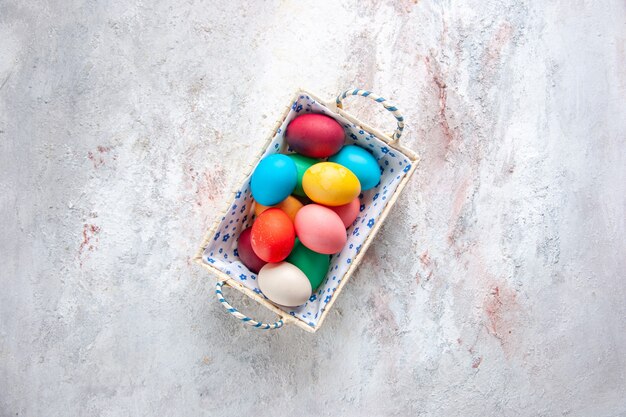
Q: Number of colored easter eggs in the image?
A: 12